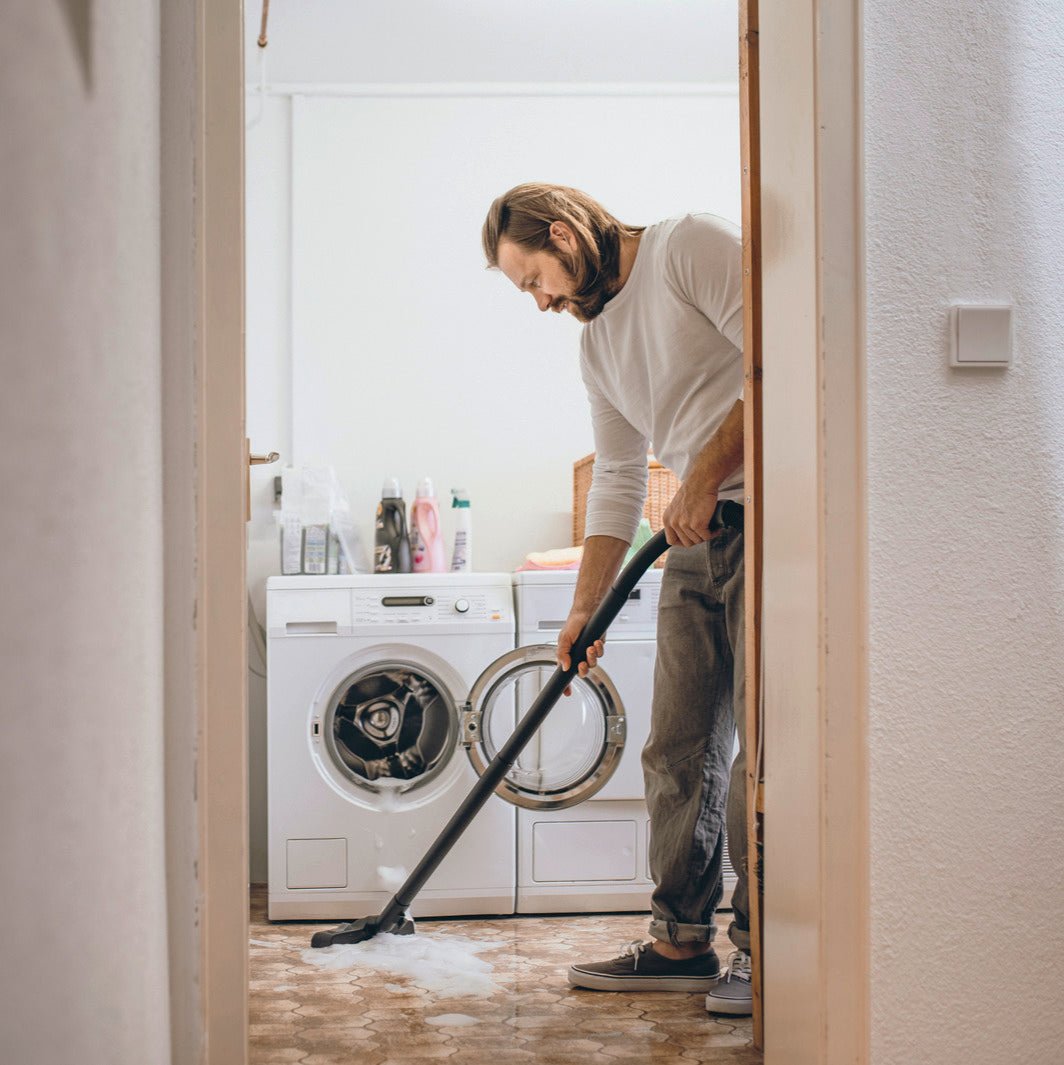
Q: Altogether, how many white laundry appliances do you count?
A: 2